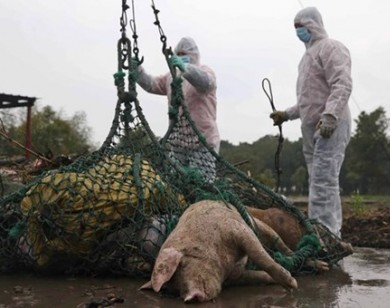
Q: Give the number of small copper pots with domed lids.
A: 0